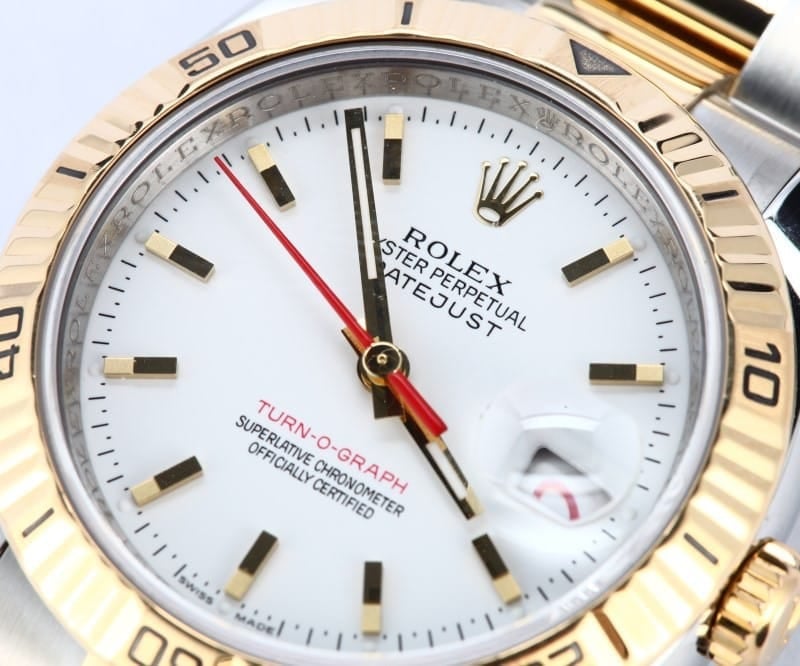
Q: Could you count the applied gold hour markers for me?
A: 10